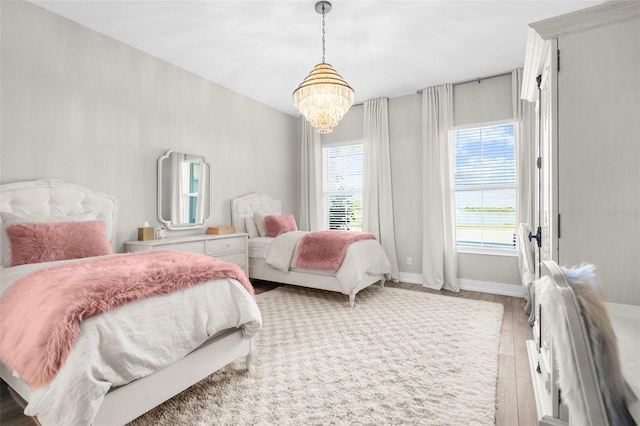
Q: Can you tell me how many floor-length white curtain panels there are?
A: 4